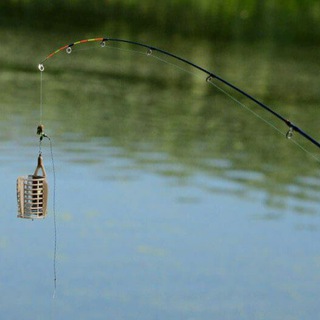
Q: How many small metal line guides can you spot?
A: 6